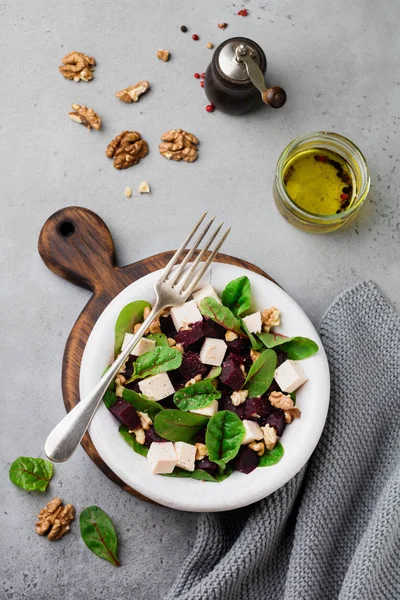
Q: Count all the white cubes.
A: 11